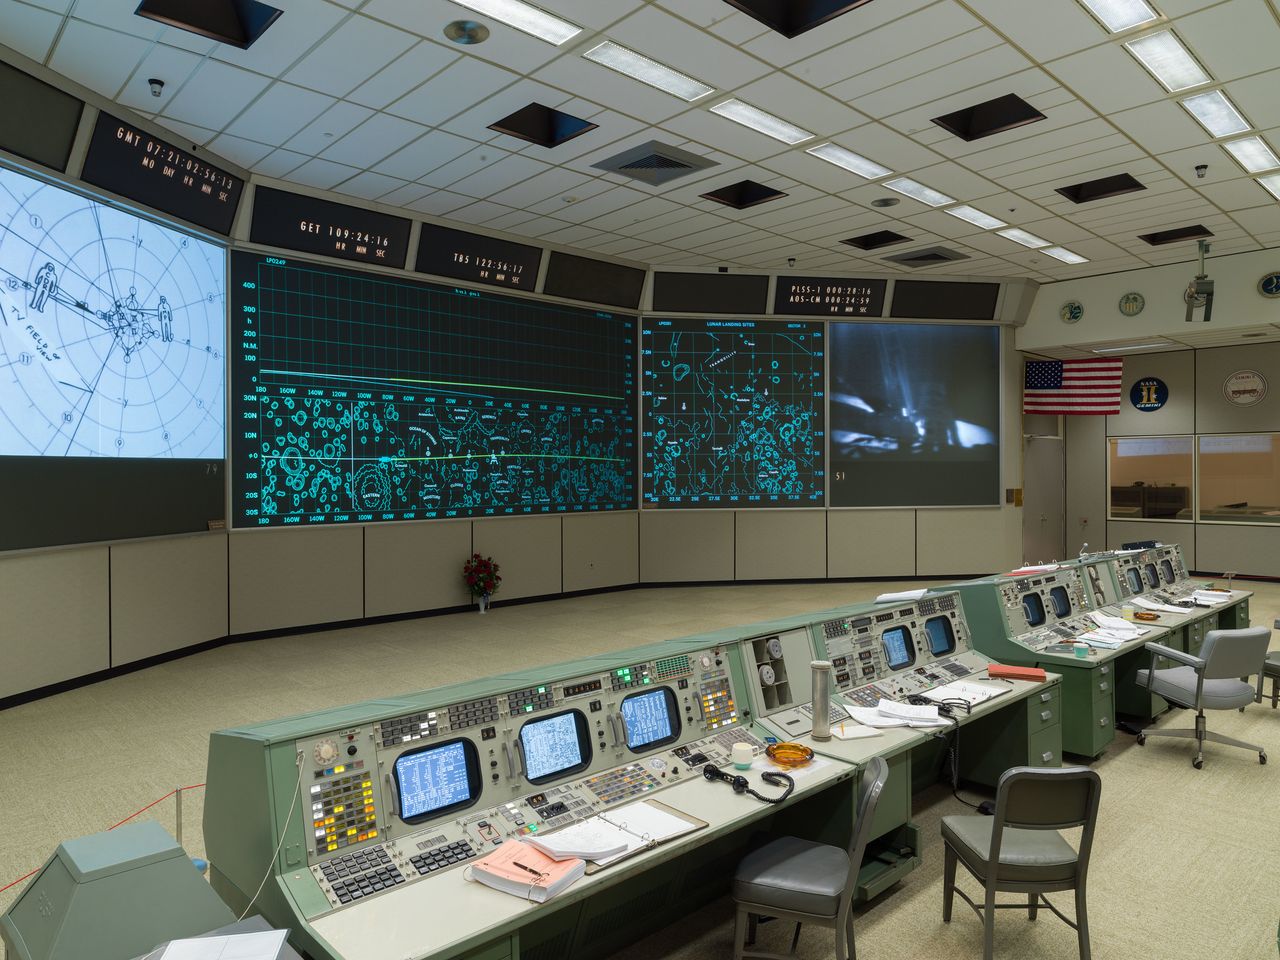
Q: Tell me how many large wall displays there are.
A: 4